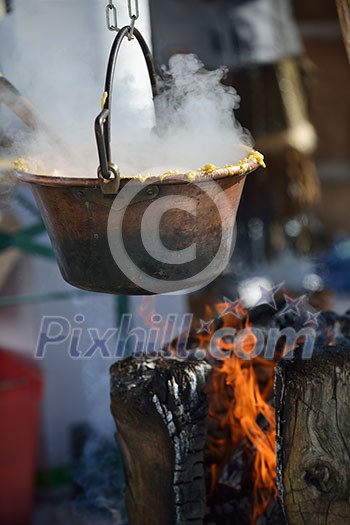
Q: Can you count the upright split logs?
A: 2